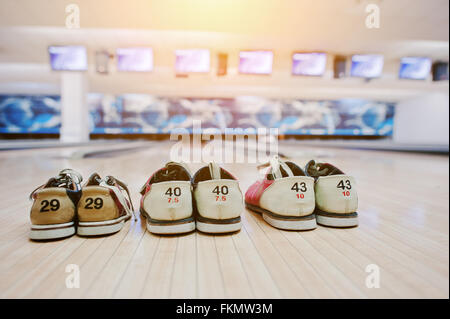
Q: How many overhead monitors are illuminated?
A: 7